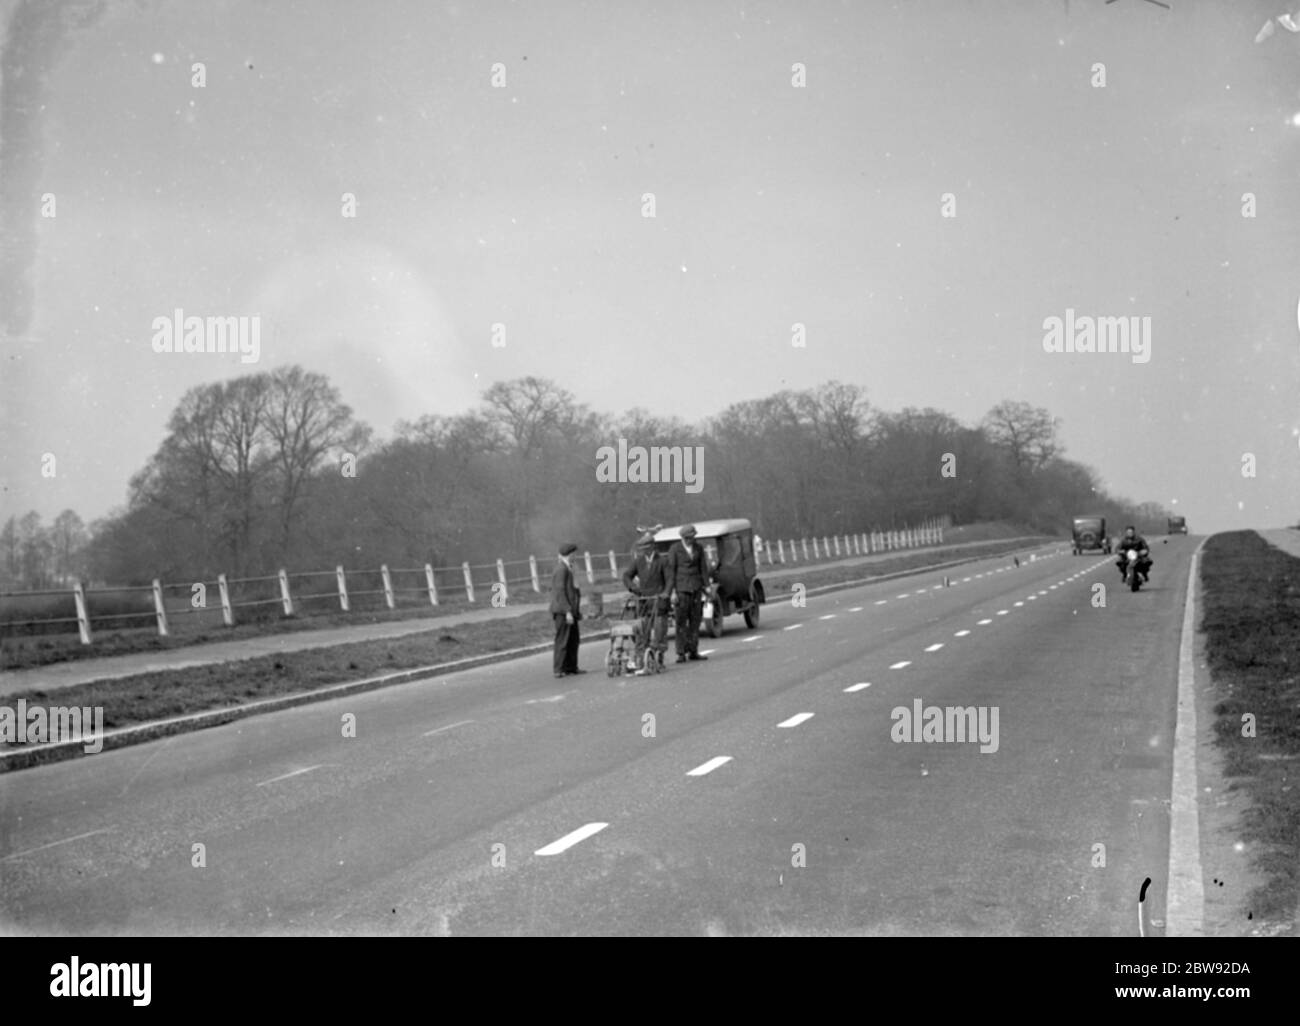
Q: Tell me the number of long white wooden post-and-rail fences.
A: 1